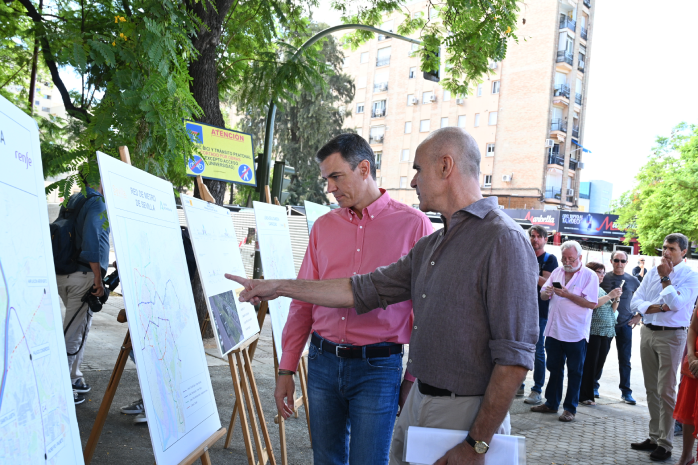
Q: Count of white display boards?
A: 5